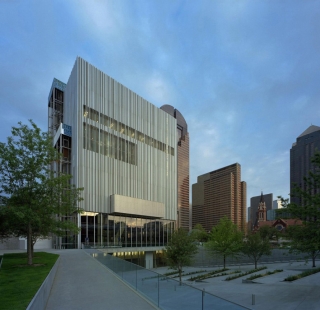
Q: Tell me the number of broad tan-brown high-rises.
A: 1